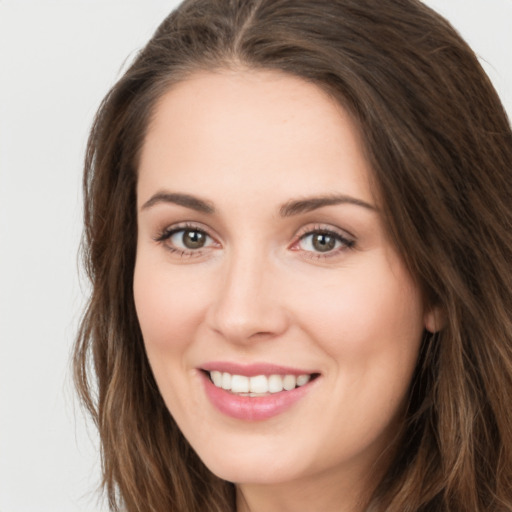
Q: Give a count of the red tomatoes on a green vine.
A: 0